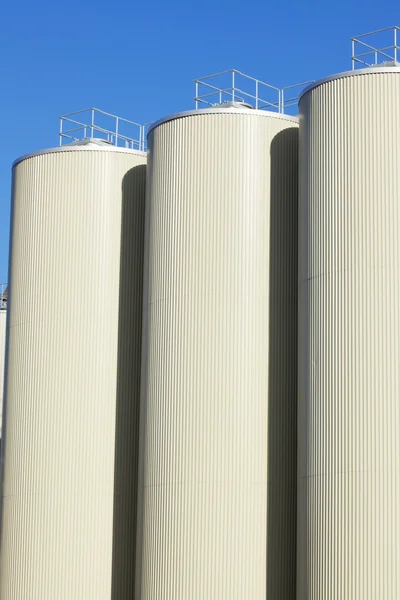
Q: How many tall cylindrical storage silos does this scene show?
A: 3